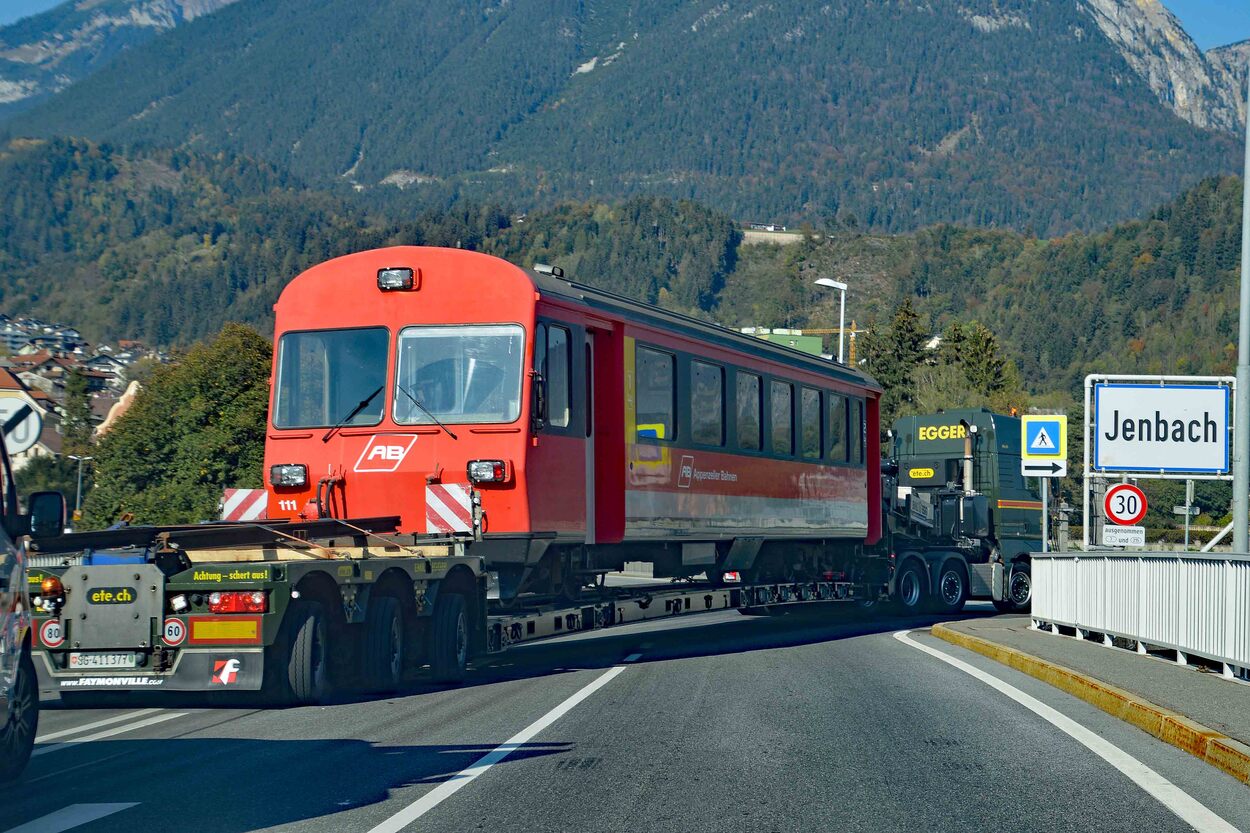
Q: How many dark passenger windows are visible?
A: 7